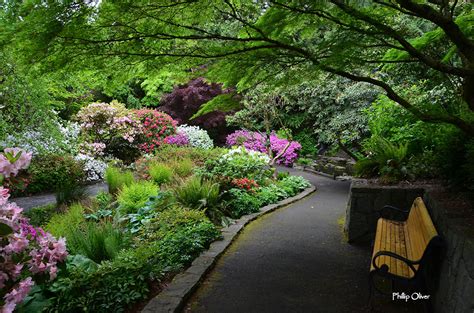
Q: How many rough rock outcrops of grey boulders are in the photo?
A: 1